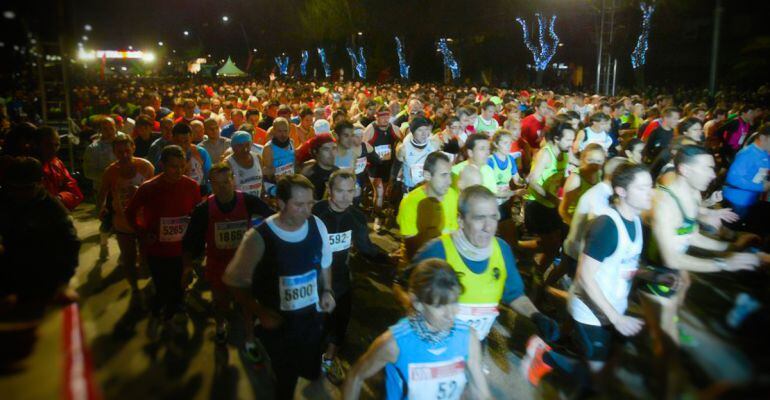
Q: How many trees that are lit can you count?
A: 8